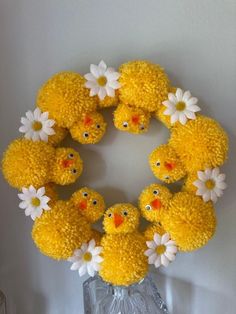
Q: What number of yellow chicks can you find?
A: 7